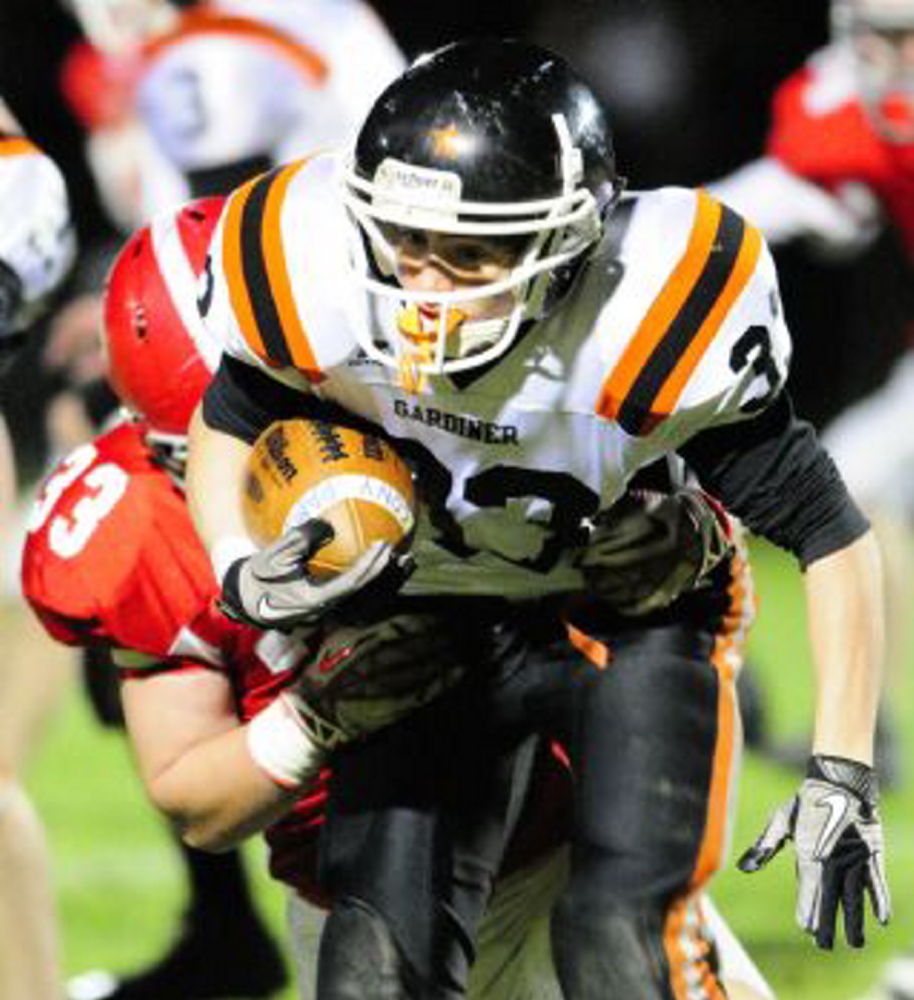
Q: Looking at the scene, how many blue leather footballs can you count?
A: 0